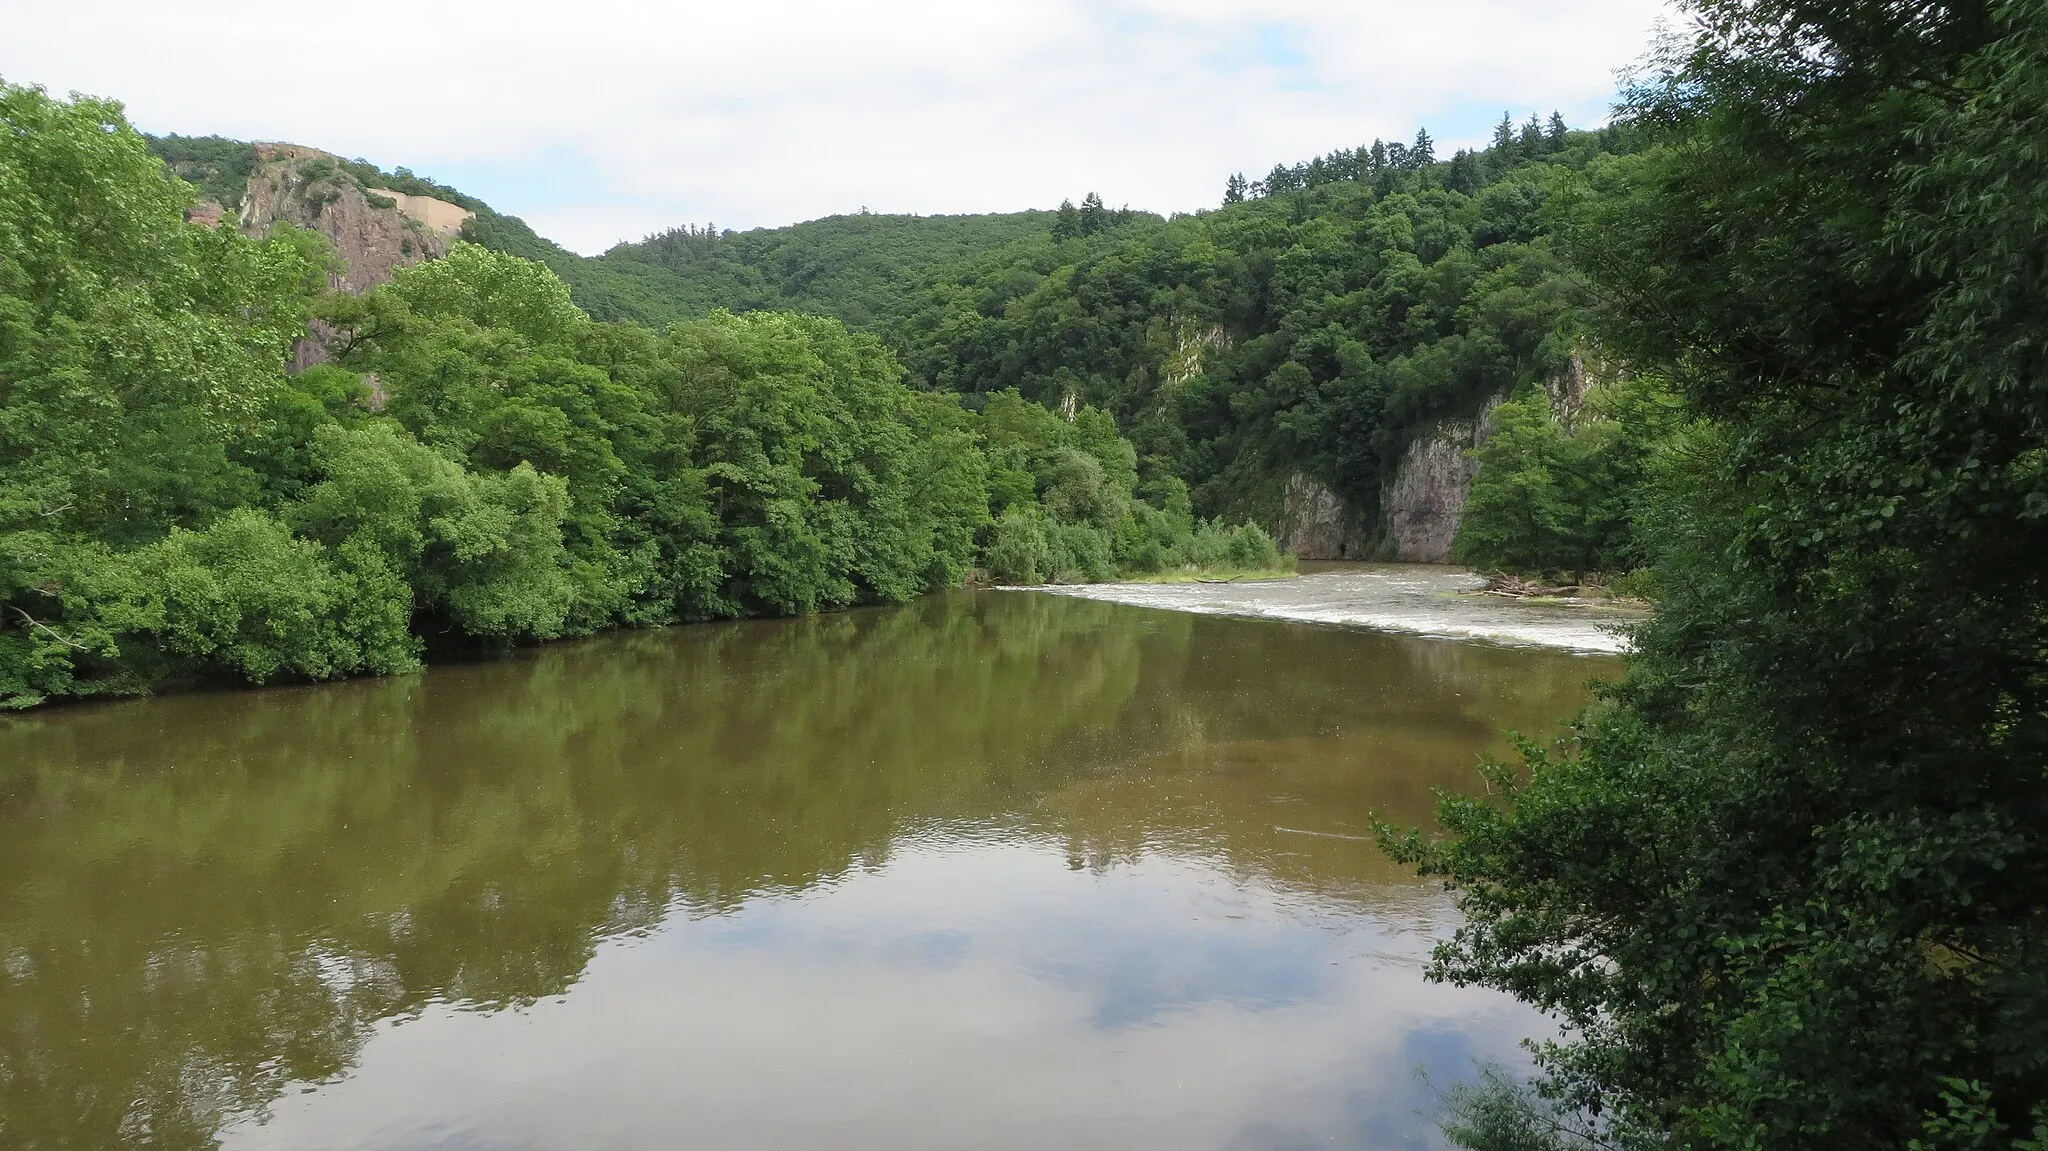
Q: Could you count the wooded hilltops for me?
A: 3